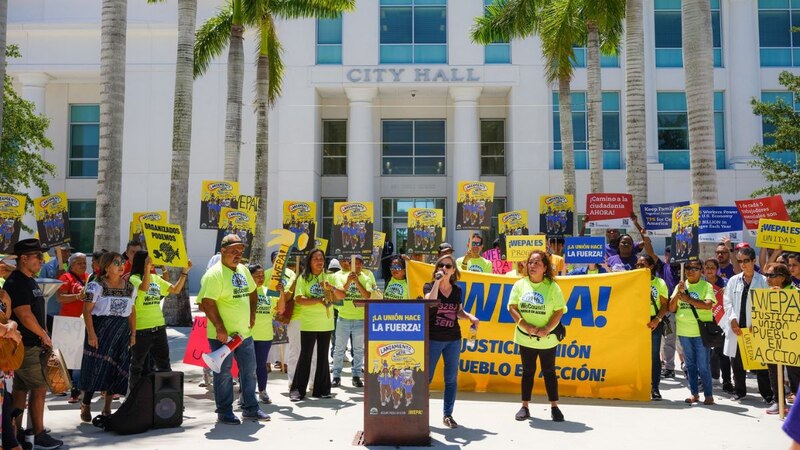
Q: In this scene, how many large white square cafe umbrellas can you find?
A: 0